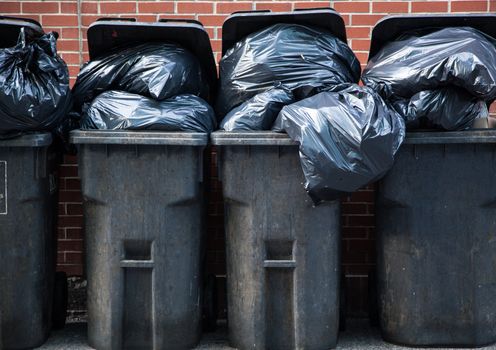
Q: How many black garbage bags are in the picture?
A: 8